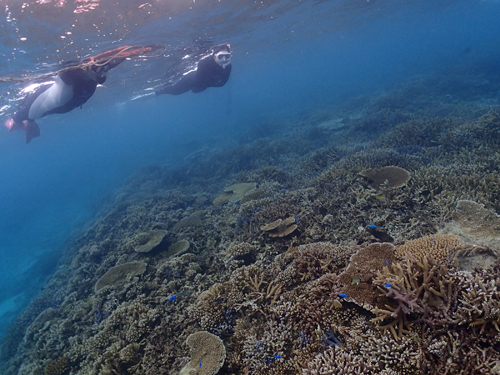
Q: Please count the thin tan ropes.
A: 1